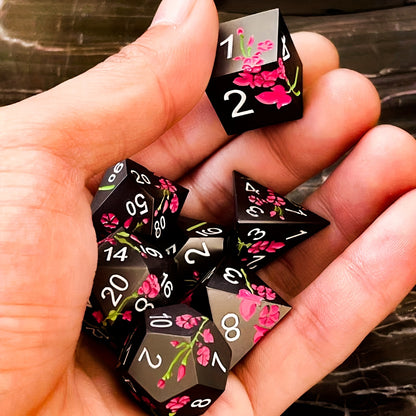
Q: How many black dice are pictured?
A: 7